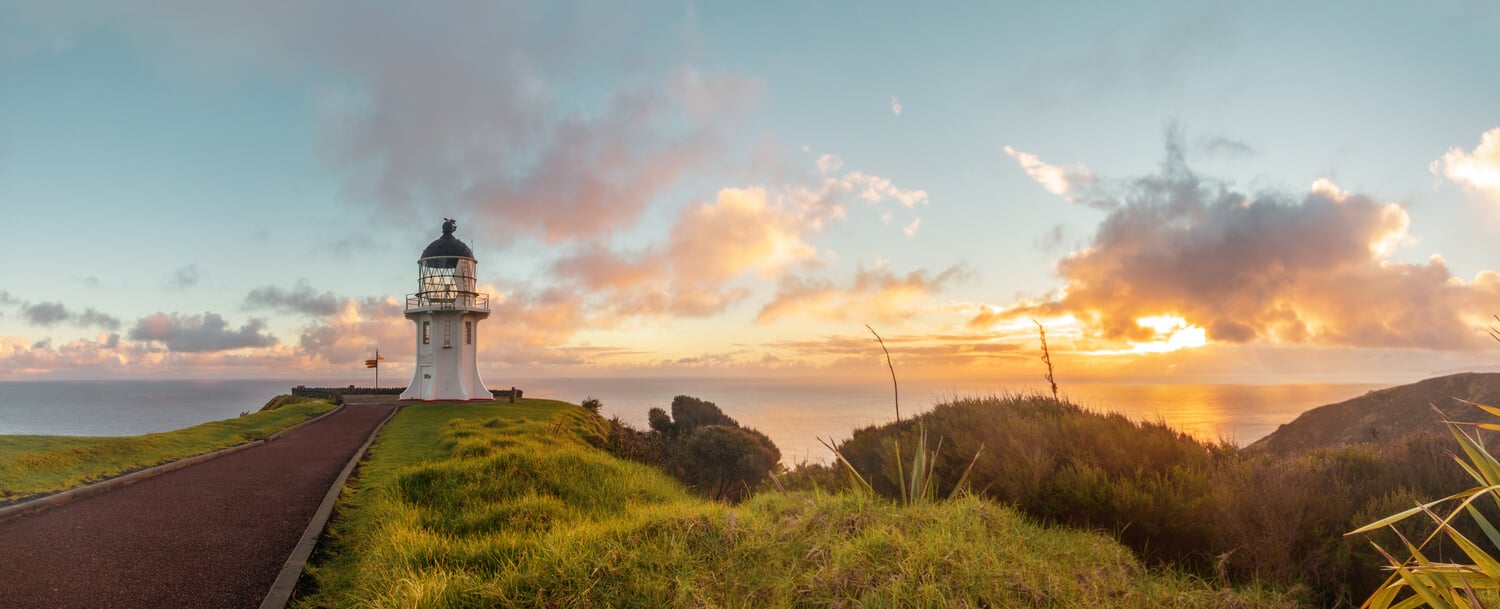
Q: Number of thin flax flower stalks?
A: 2